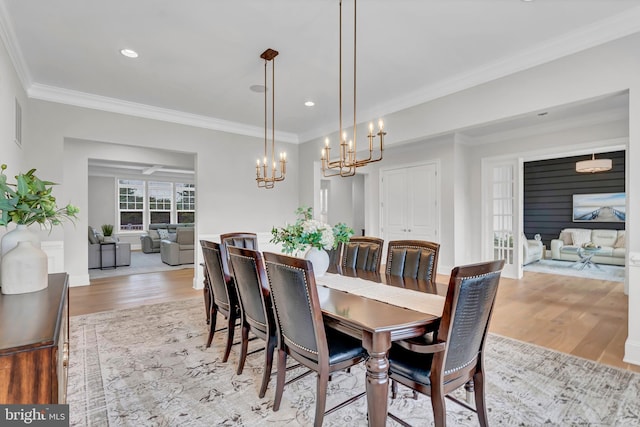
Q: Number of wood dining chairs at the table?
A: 8